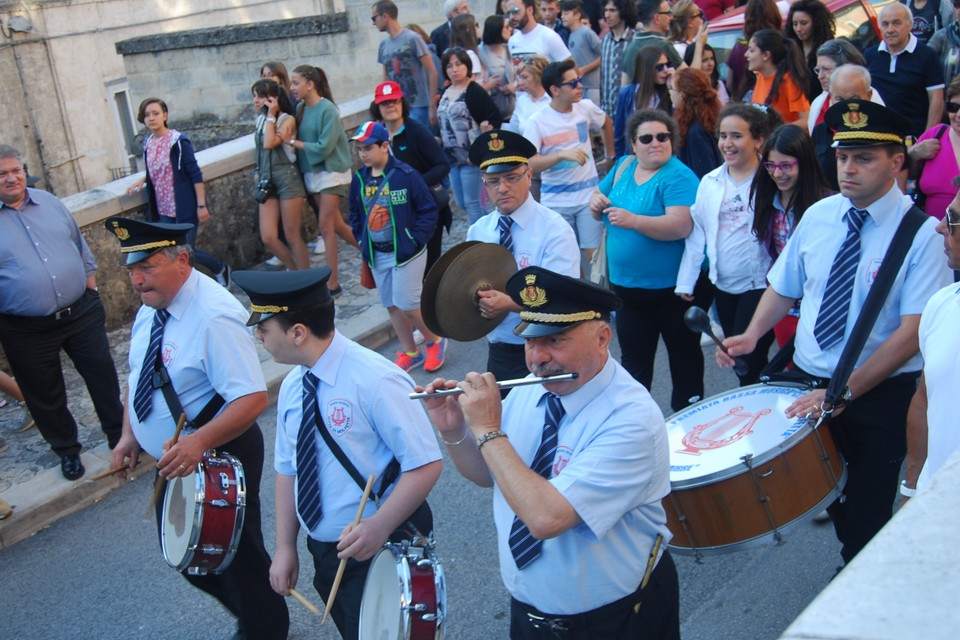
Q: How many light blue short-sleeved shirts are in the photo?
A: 5